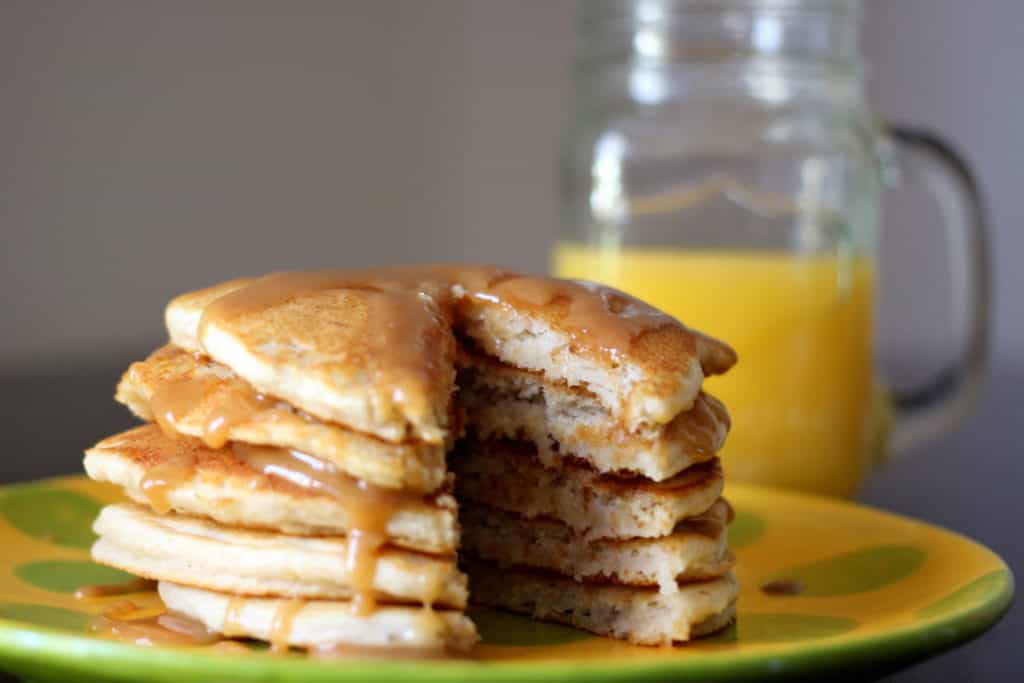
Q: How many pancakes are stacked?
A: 5